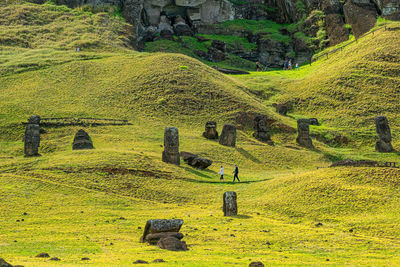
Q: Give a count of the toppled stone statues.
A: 2